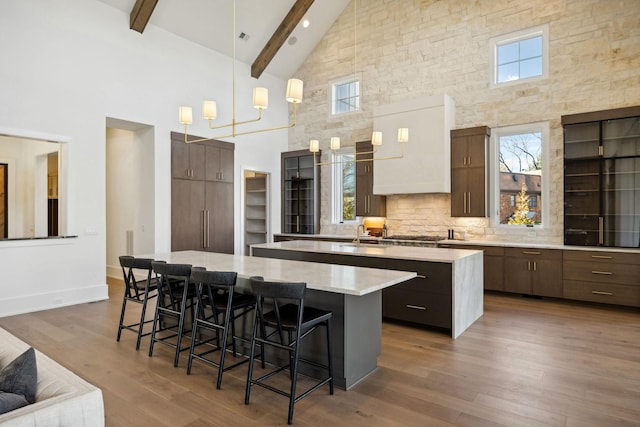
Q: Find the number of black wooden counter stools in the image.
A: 4